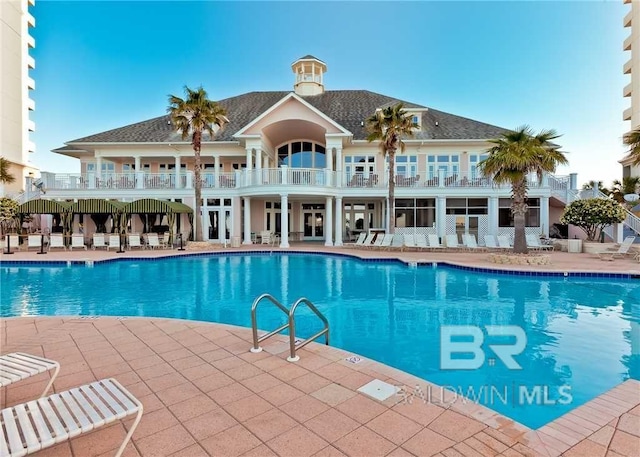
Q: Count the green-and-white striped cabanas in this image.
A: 3